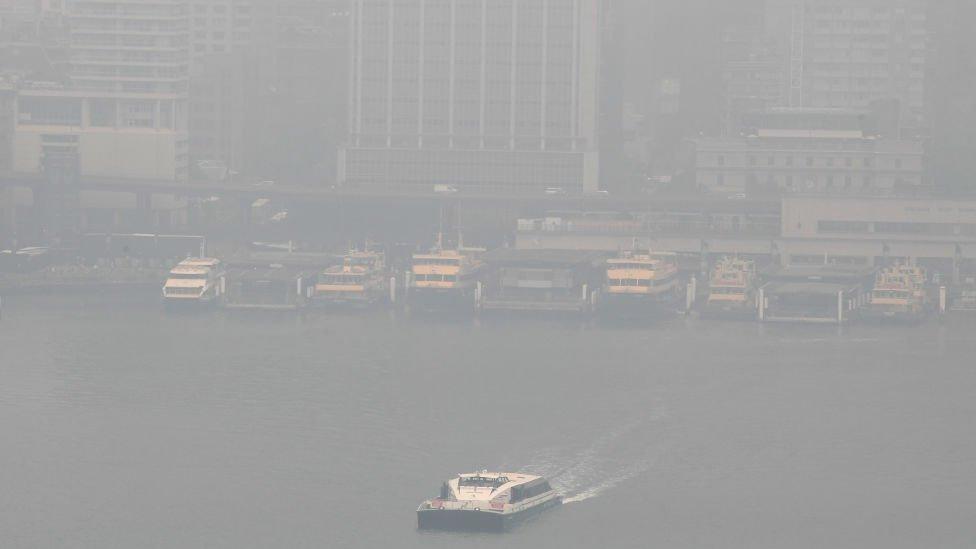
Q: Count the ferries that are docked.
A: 6